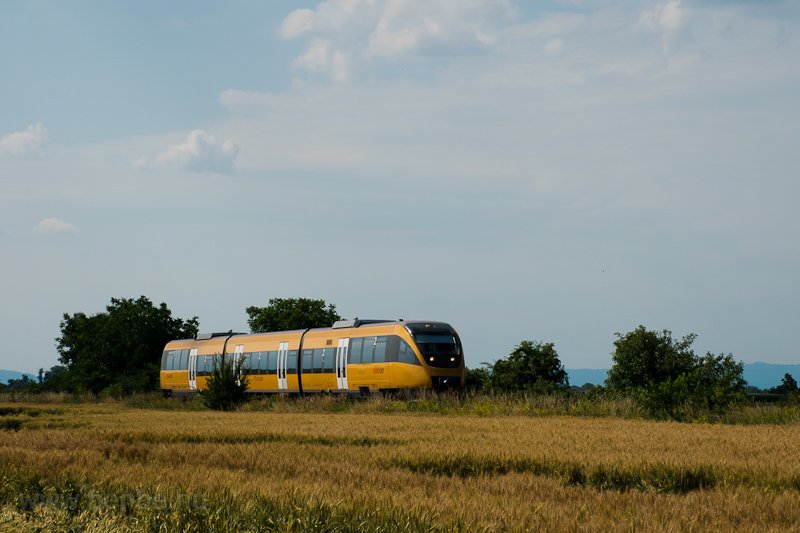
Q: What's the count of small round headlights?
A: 2